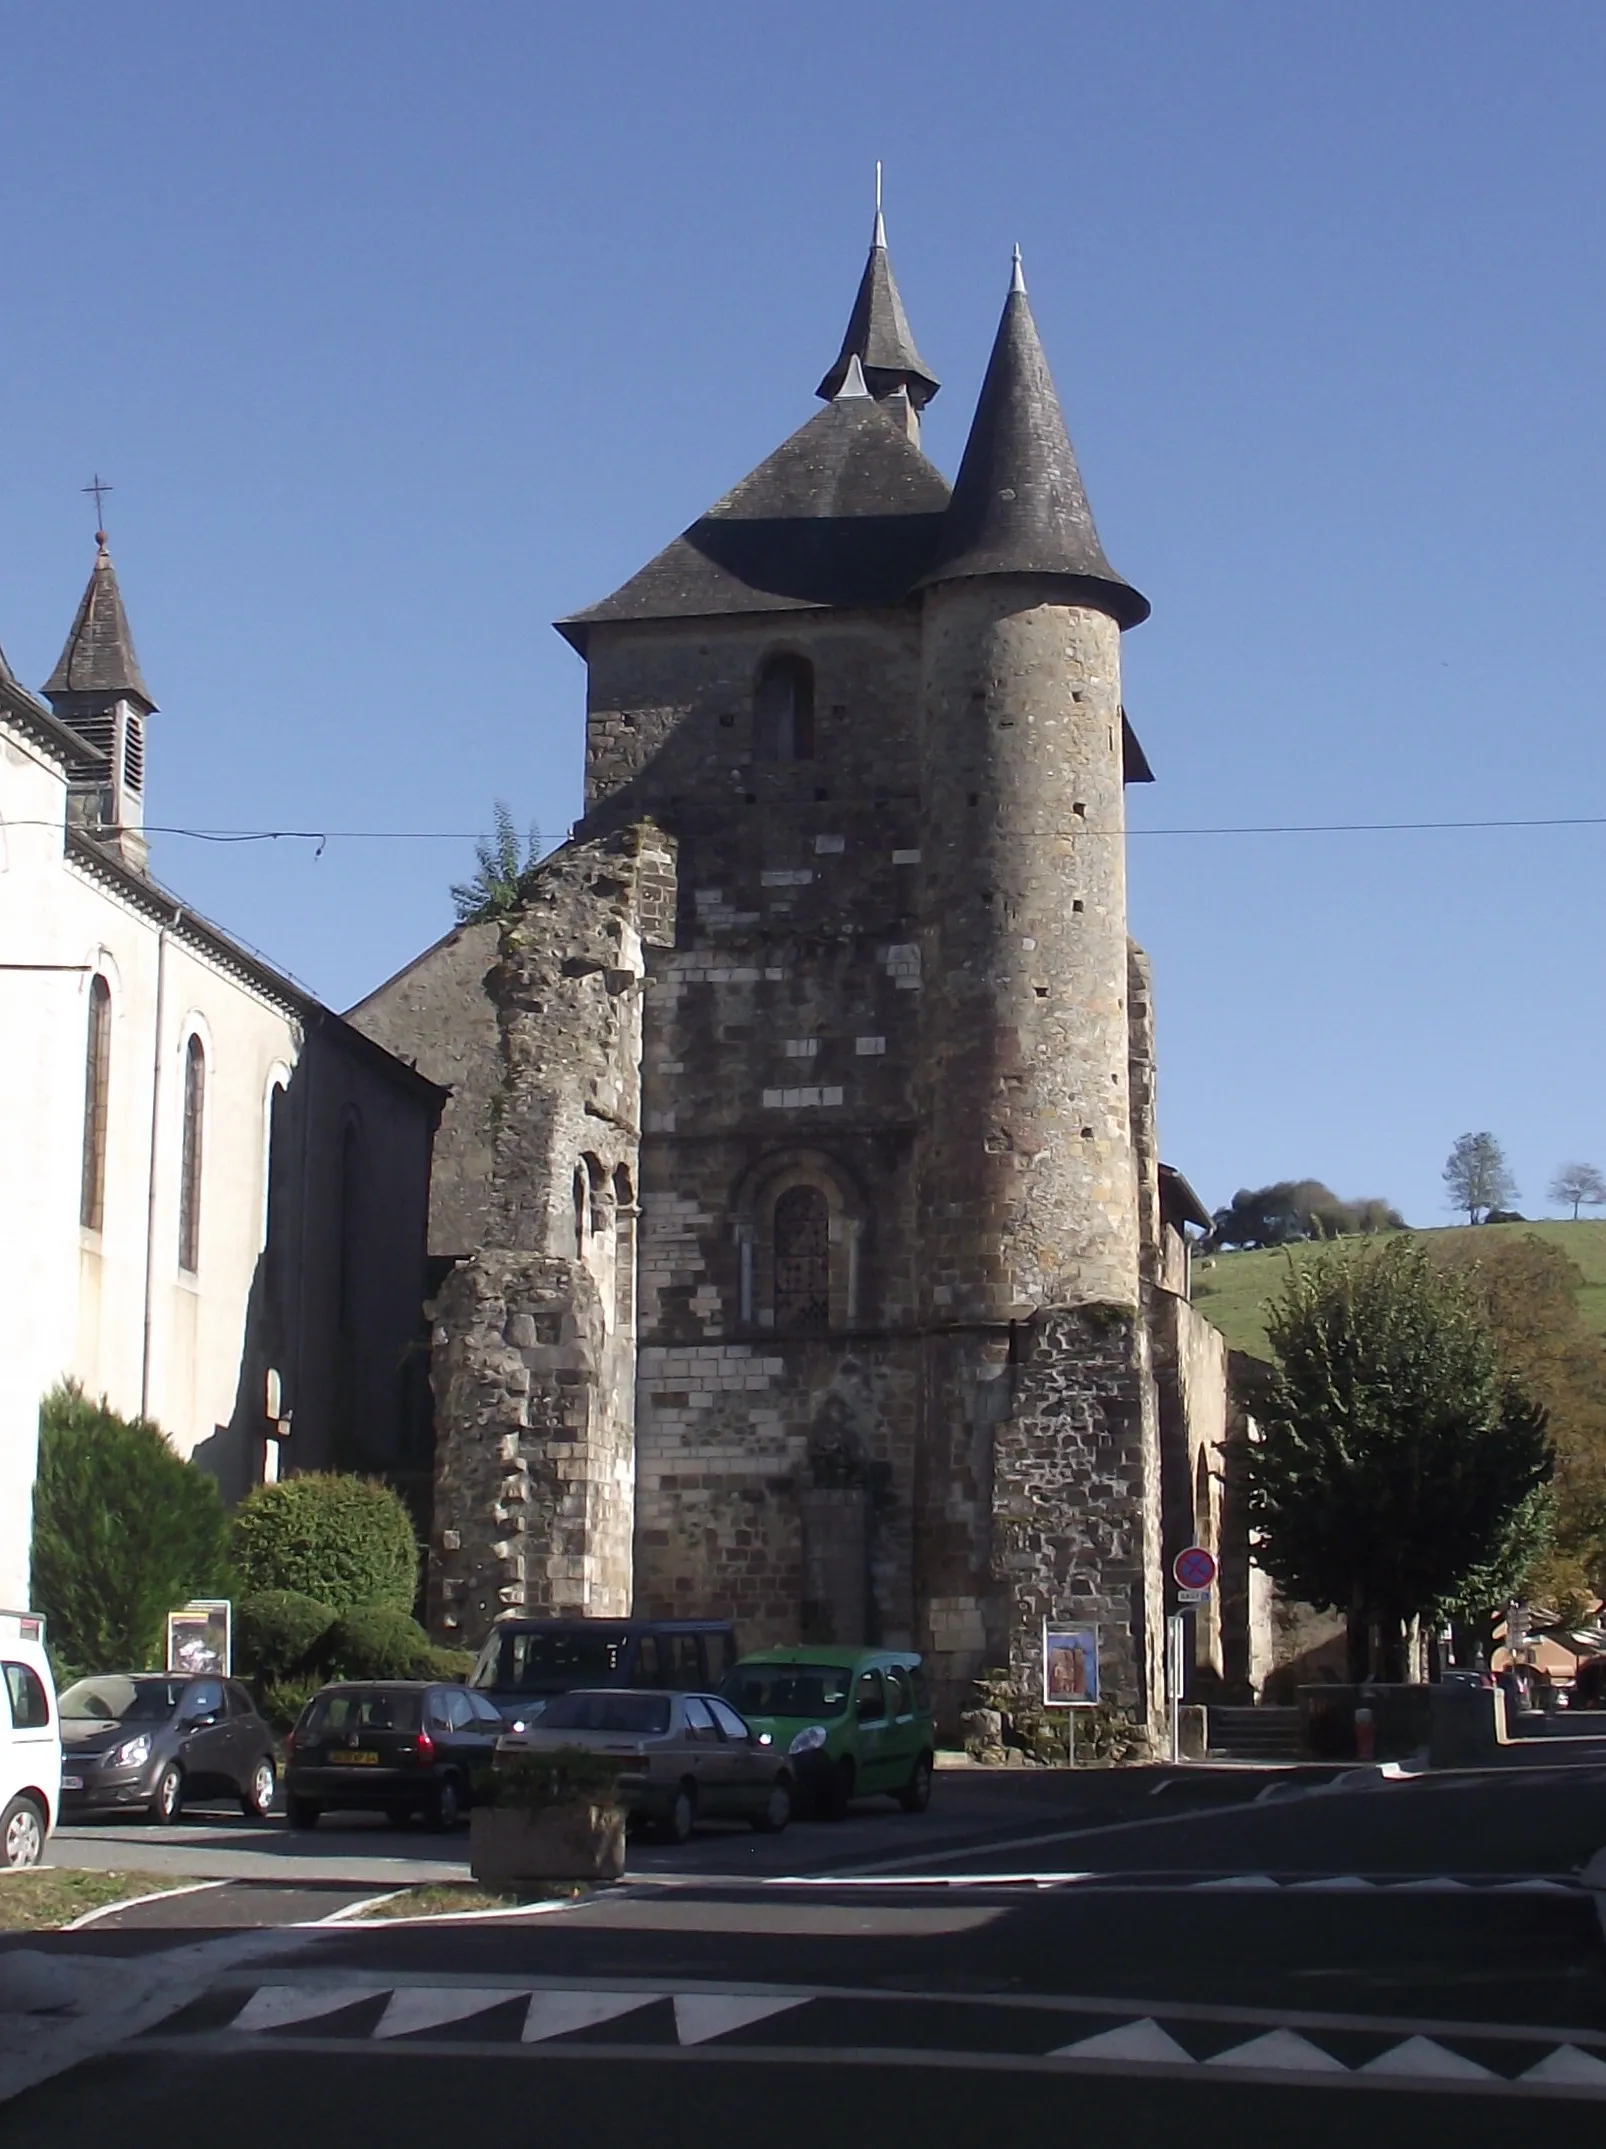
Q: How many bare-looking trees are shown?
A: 2